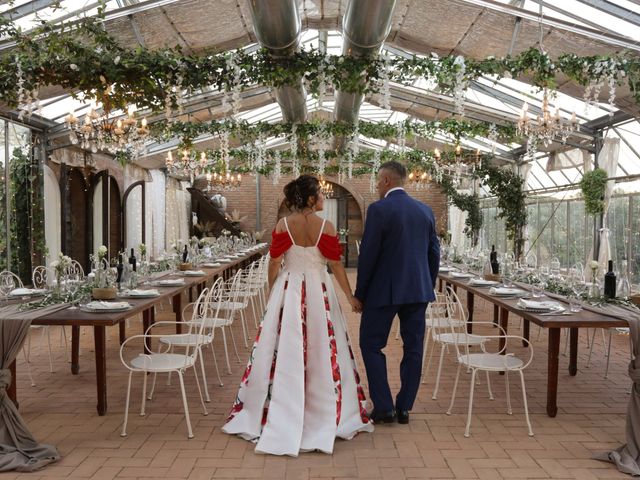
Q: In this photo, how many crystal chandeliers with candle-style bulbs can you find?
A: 7